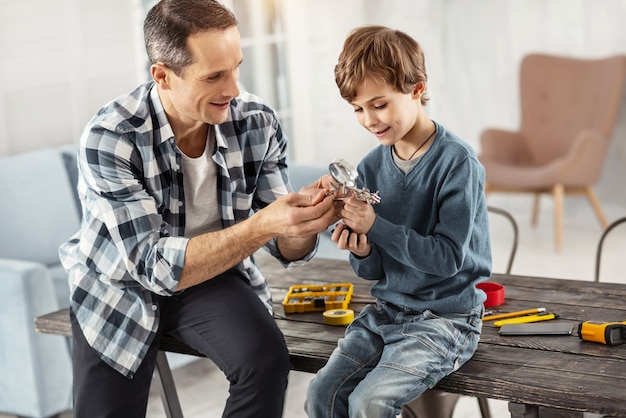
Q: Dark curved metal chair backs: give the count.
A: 2